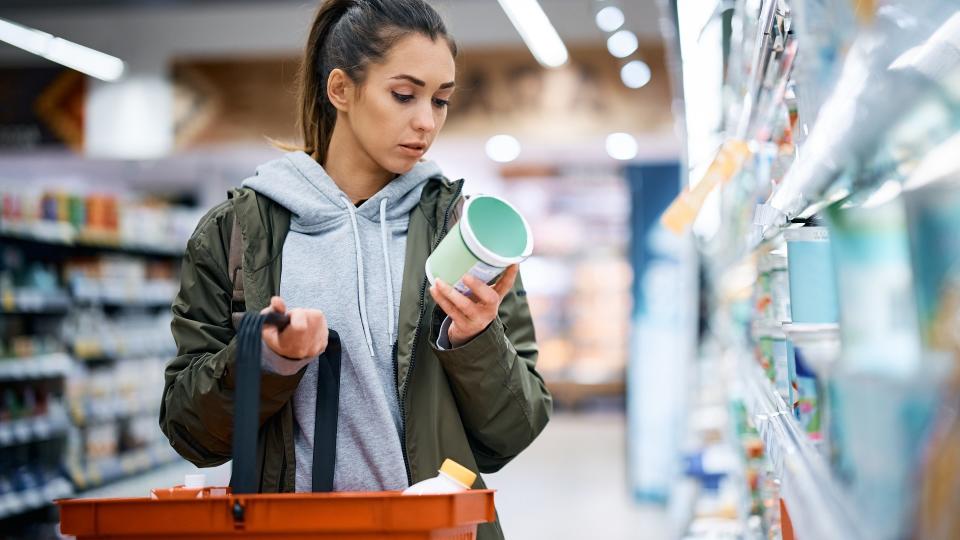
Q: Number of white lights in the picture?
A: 7